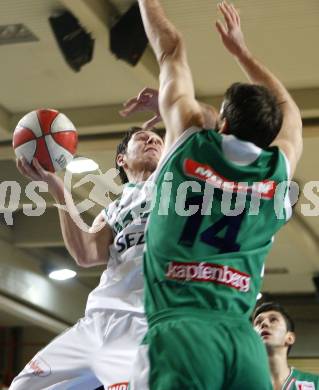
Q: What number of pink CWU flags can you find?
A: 0